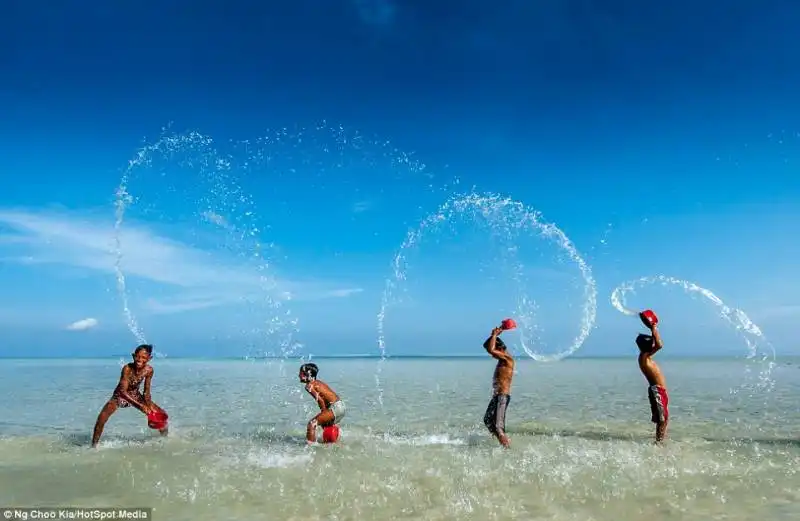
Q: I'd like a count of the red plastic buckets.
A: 4